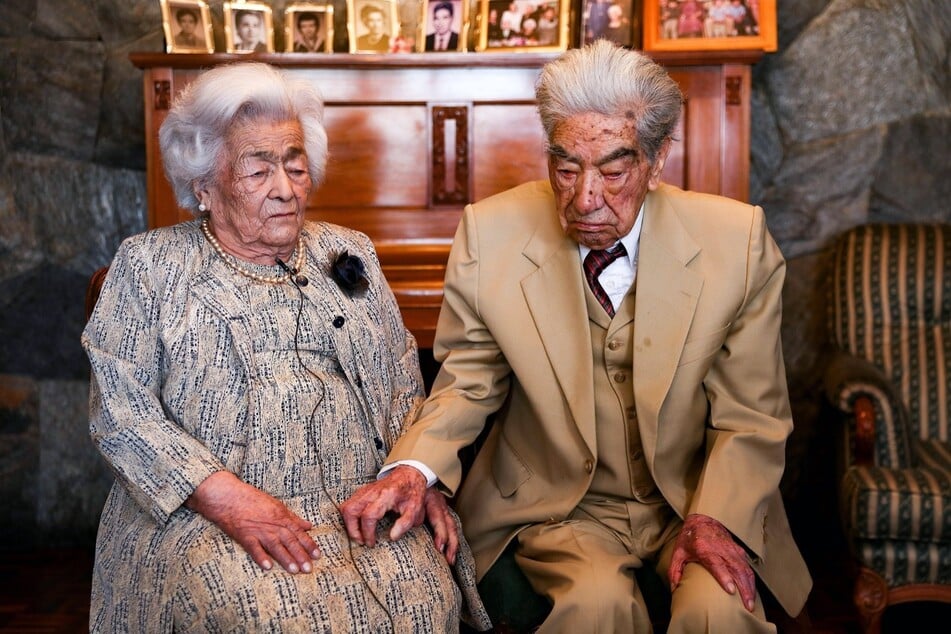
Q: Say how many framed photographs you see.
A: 8